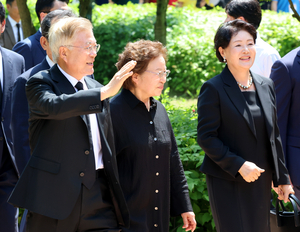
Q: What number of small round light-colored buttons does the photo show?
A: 7